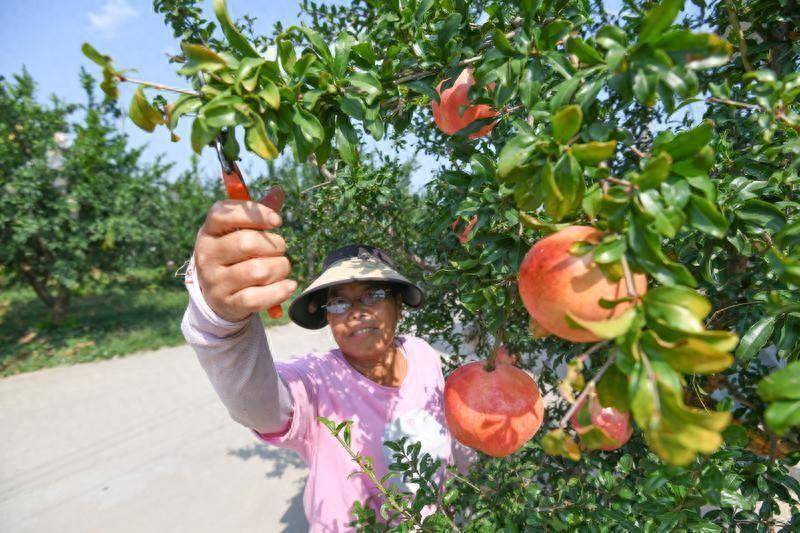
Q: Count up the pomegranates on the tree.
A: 5